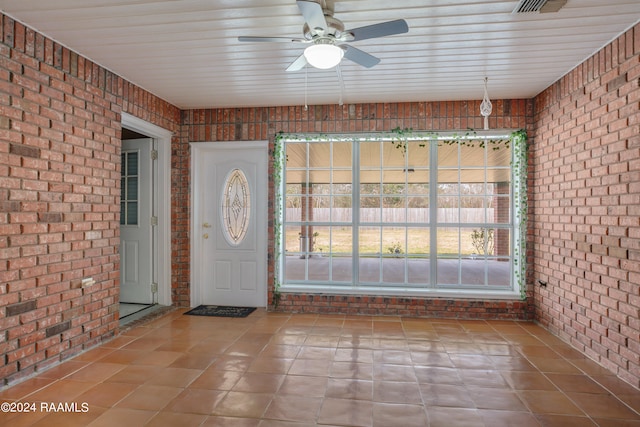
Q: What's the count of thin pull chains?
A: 2